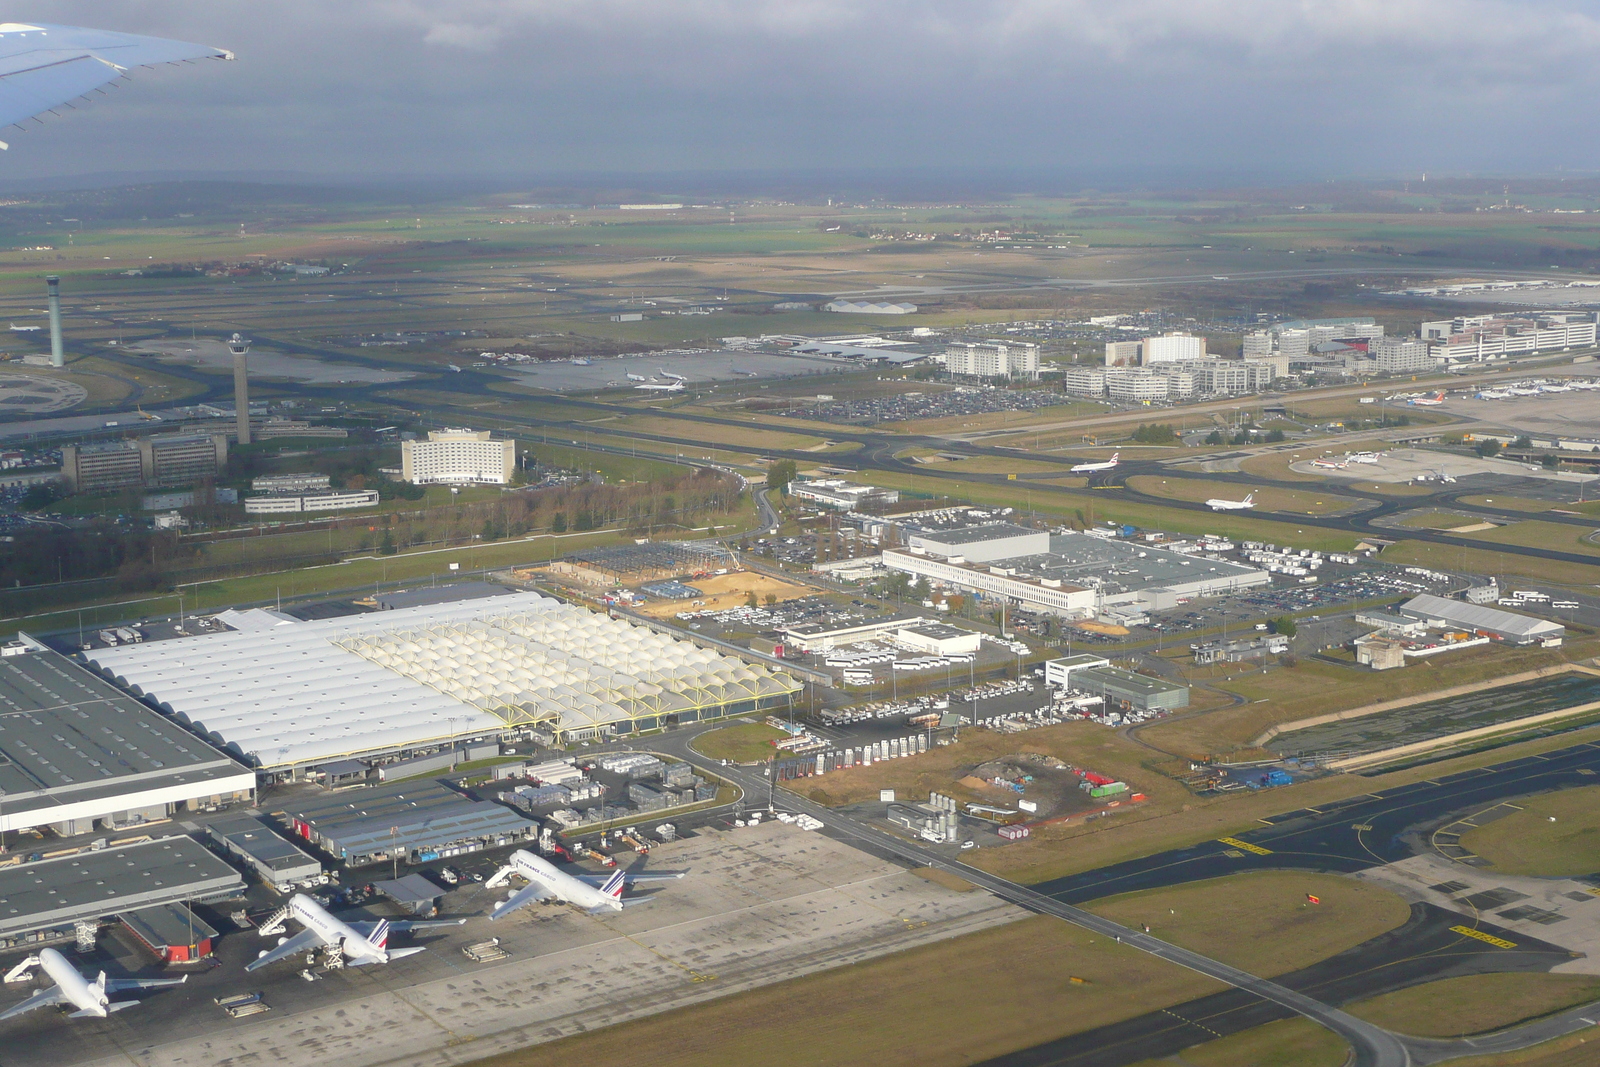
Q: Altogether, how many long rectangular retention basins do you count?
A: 2